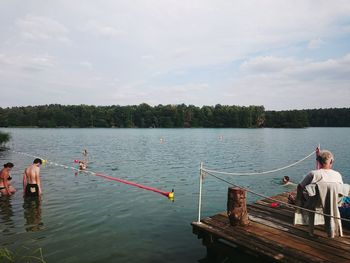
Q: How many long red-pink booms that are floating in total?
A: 1